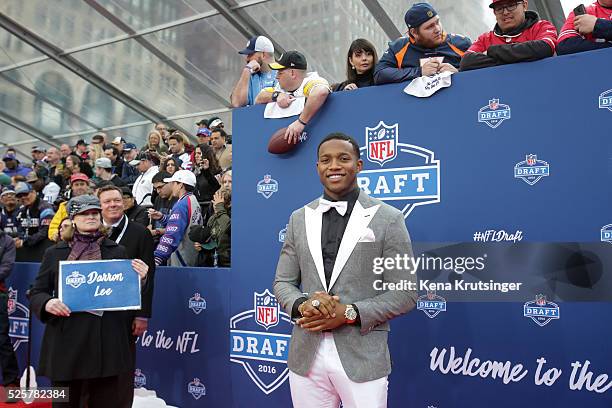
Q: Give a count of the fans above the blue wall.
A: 6